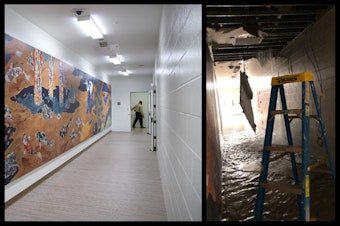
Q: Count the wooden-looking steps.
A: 3